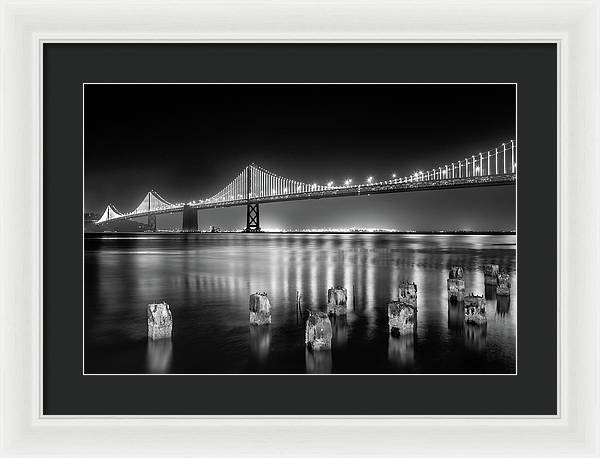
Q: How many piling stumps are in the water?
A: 11